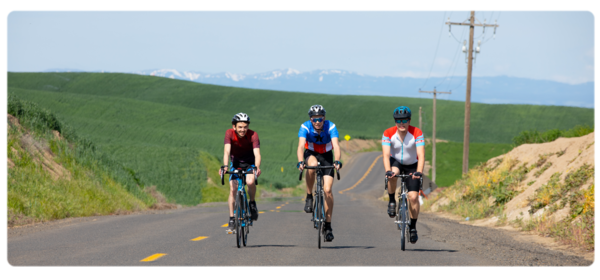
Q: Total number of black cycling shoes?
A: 6